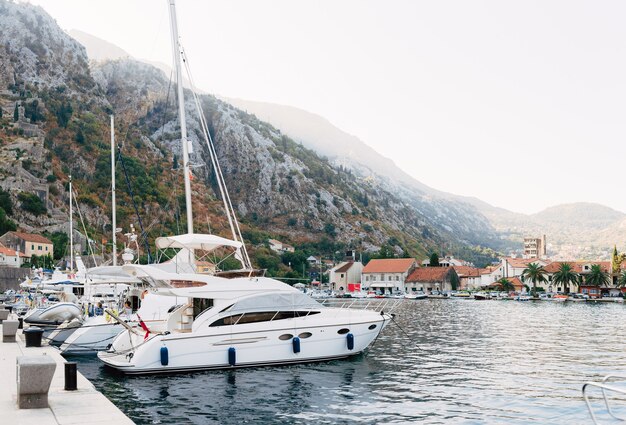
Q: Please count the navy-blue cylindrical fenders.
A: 4